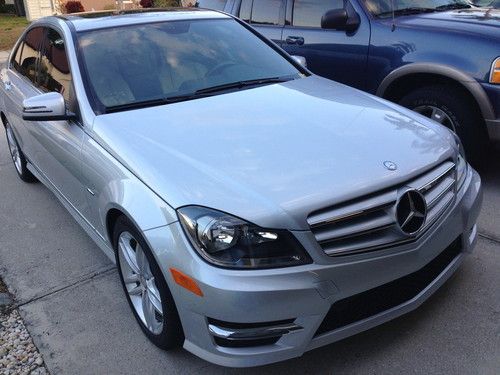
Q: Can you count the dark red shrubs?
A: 2